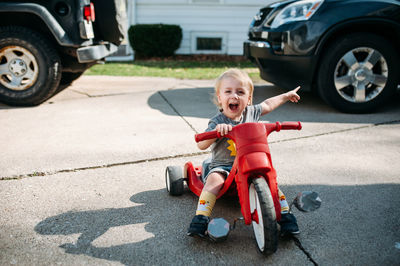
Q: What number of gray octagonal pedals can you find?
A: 2